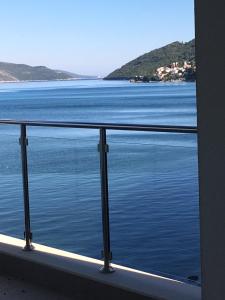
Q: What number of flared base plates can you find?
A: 2